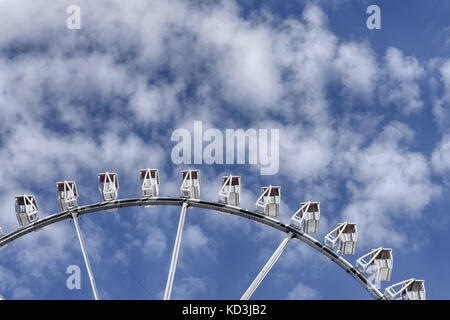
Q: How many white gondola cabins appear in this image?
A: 11